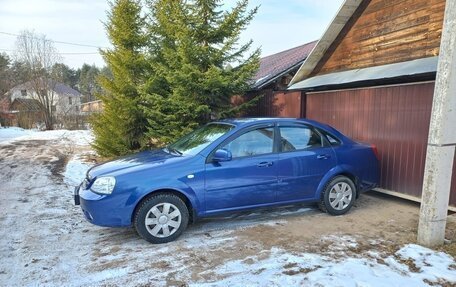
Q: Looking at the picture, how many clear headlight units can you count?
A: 1